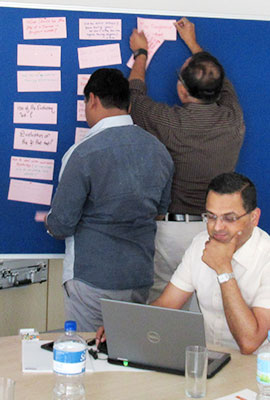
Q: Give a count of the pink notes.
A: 15